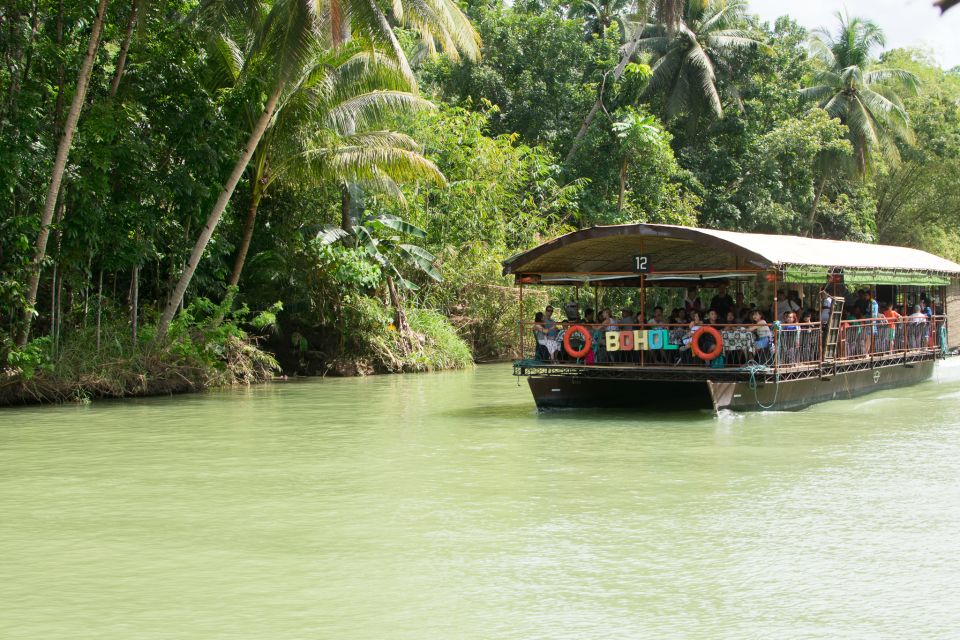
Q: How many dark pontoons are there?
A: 2